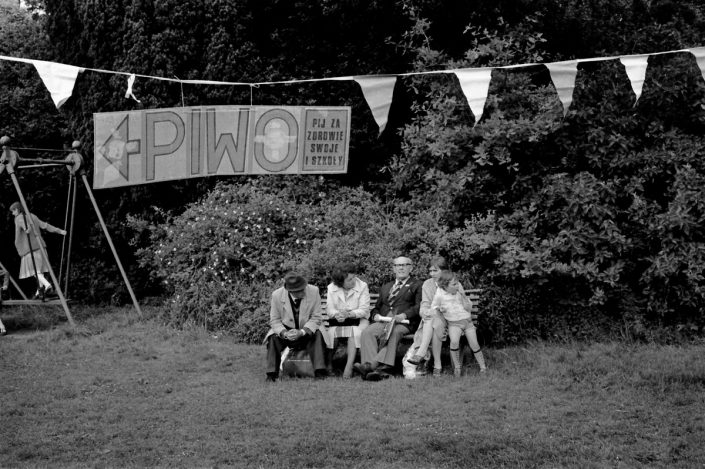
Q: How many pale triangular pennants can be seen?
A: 6